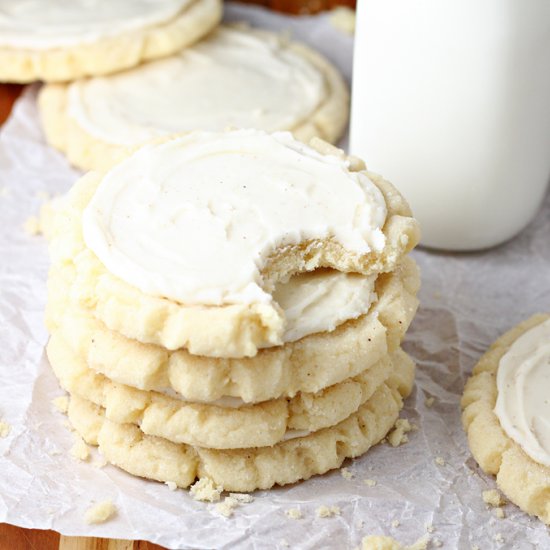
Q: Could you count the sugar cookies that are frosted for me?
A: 7